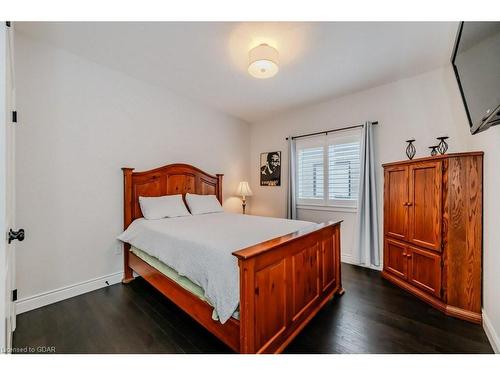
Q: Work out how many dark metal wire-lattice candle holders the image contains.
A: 3